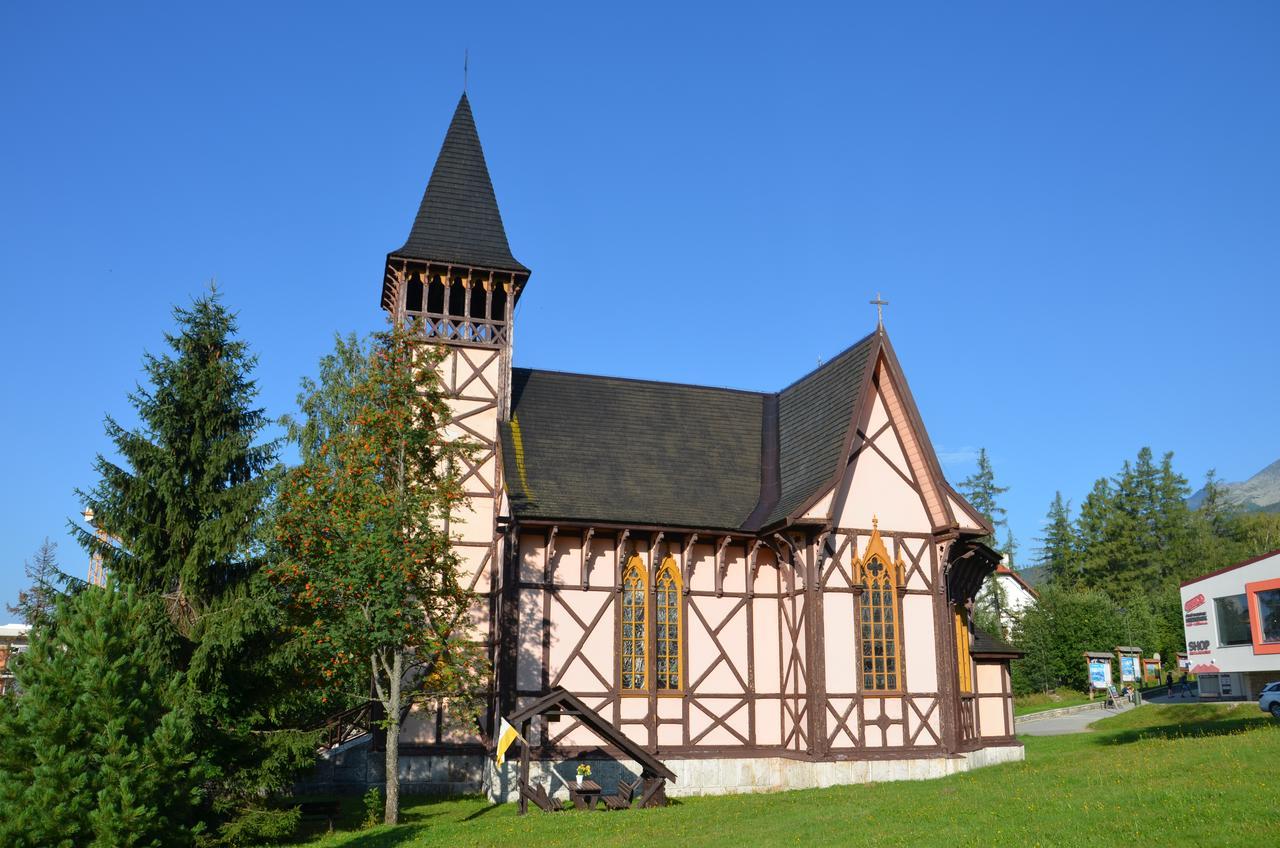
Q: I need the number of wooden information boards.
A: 4